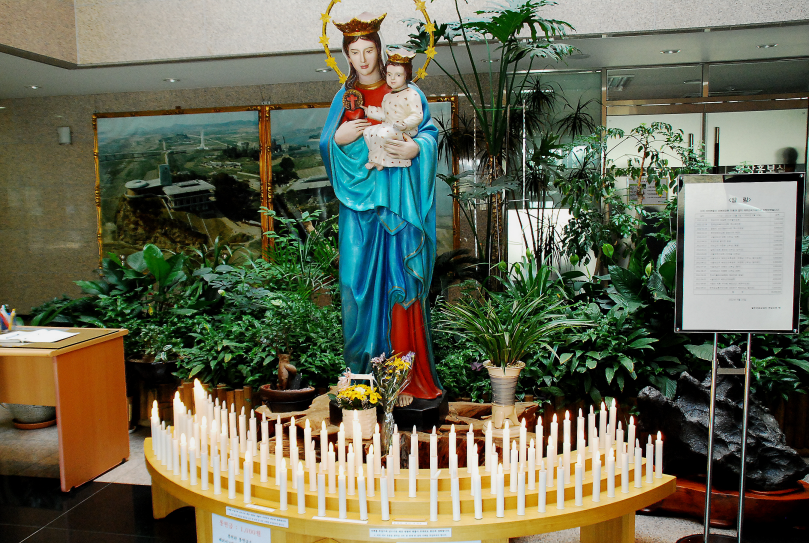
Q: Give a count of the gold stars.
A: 9